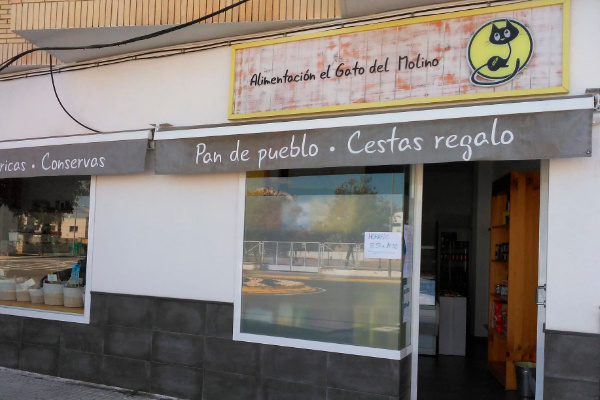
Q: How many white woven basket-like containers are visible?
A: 5